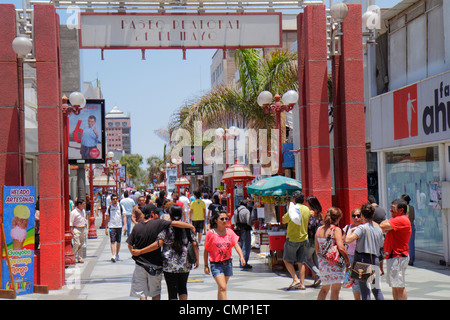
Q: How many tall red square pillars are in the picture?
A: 4